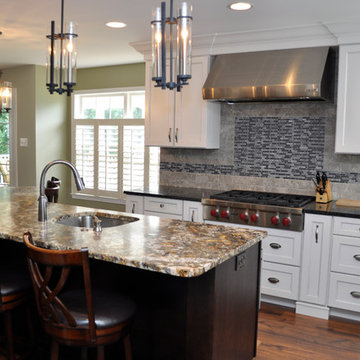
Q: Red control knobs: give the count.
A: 6